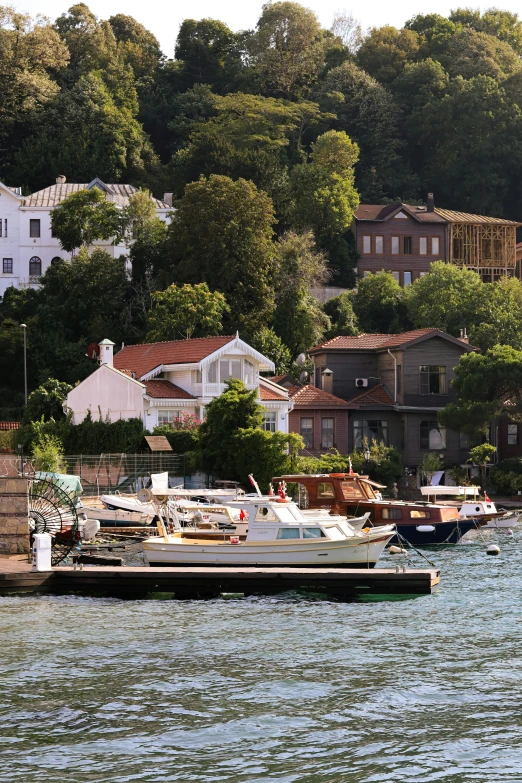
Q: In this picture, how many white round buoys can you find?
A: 2